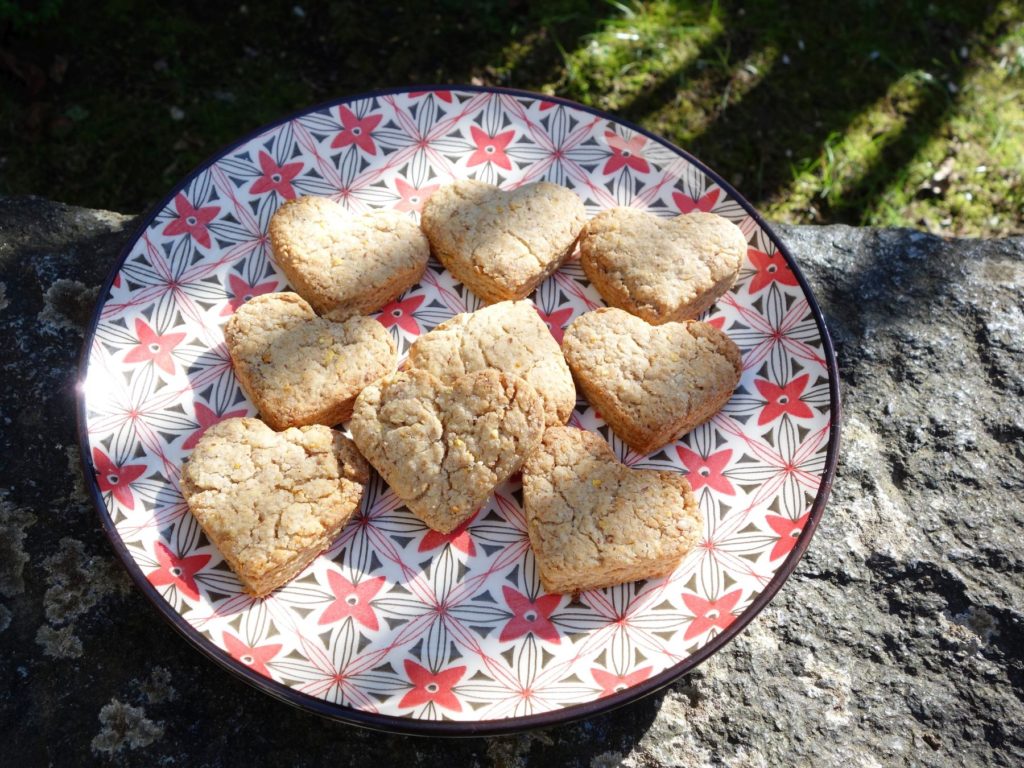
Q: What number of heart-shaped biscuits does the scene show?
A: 9